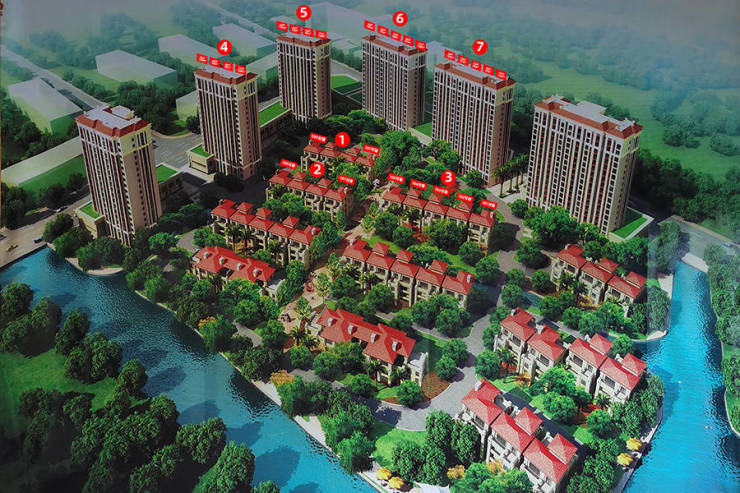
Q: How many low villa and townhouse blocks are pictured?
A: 10